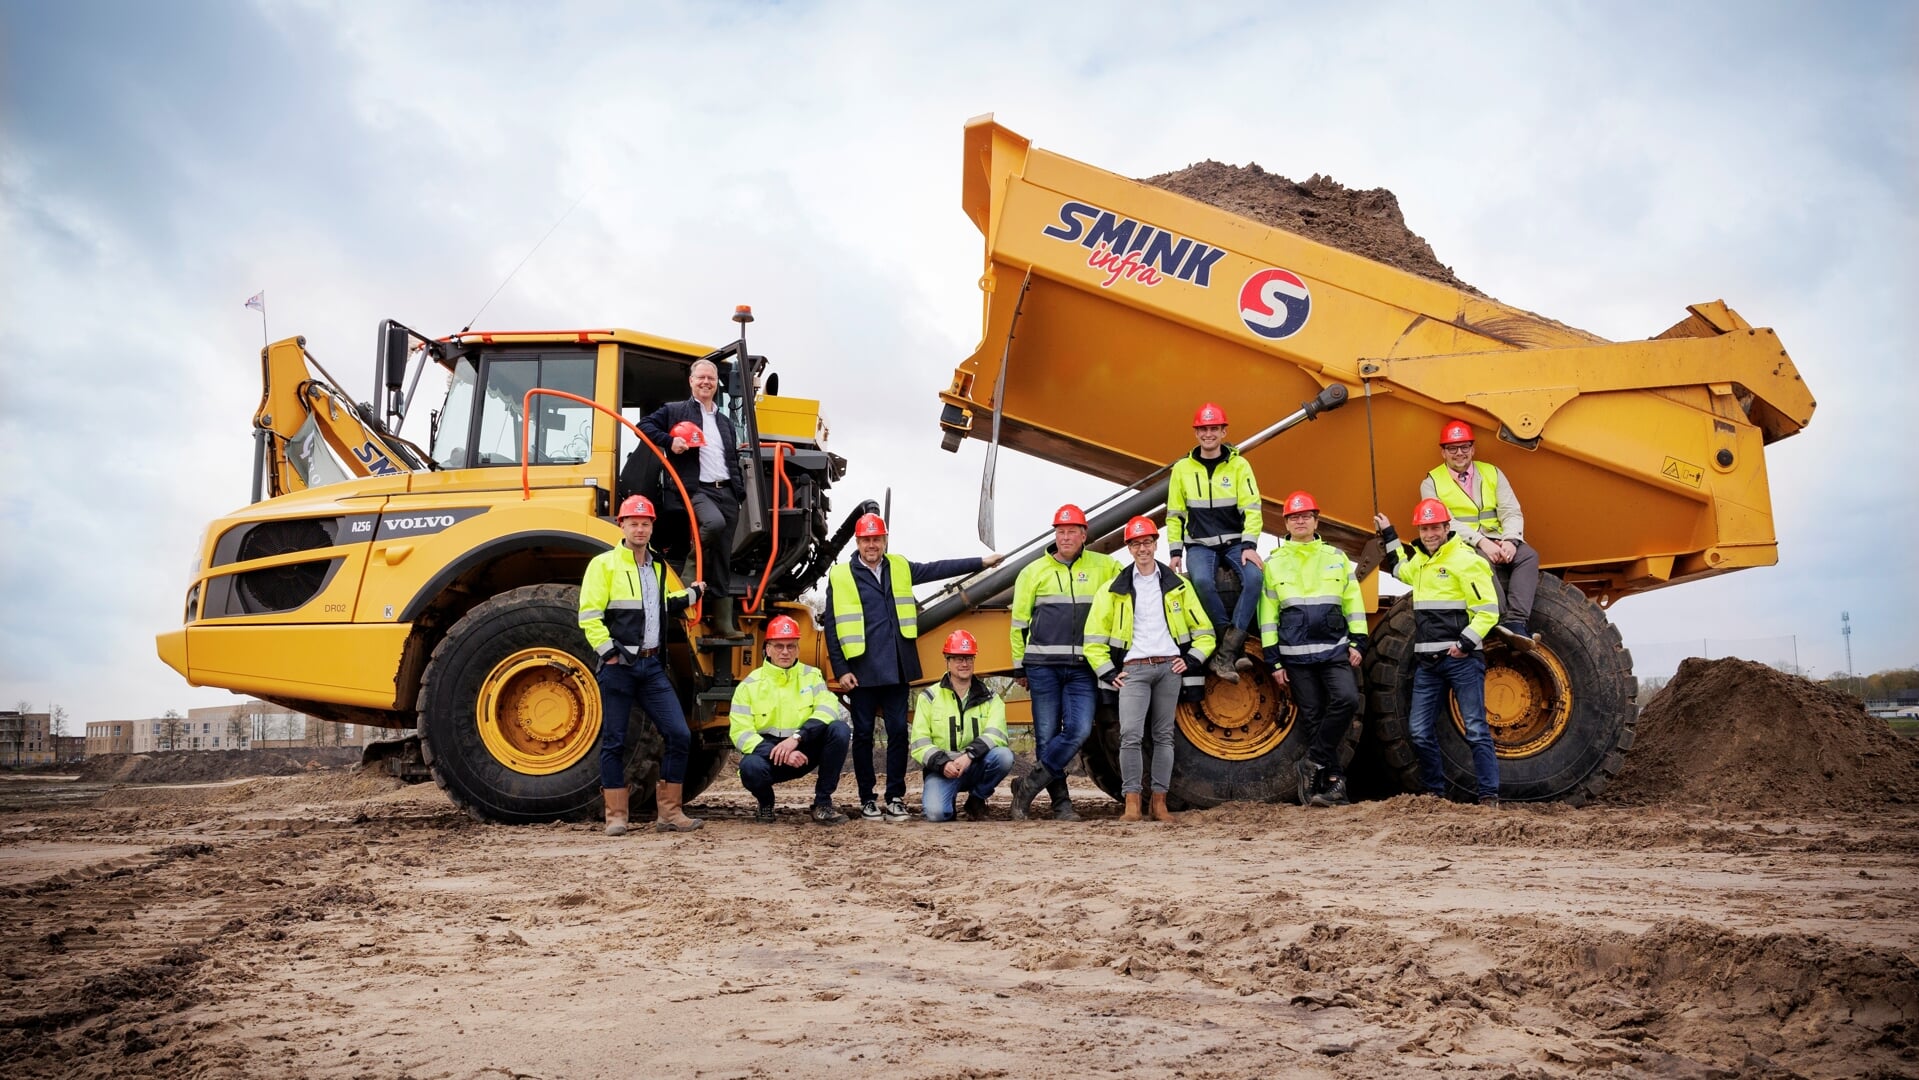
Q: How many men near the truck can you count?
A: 11